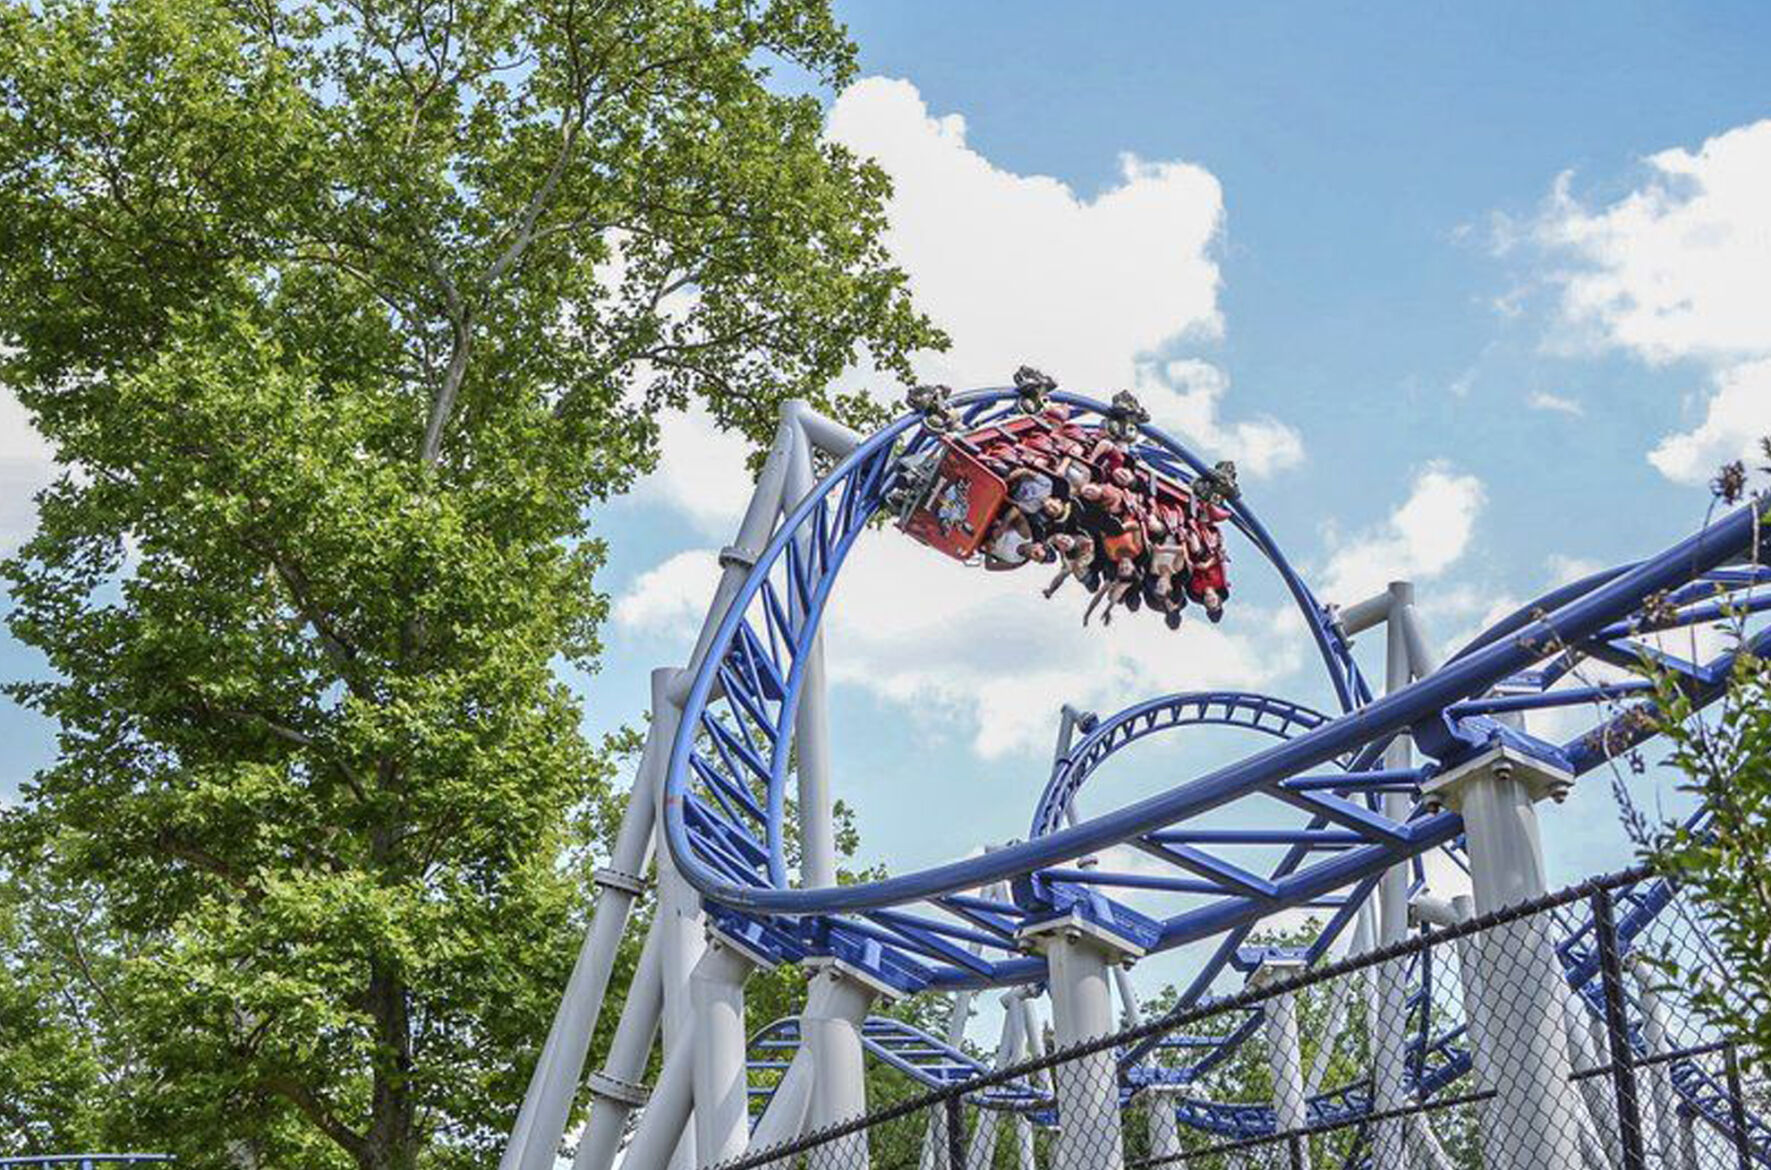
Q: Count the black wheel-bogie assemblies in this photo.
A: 4